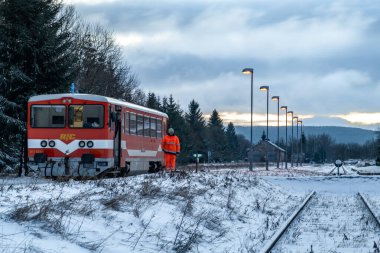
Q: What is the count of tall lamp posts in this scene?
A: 7